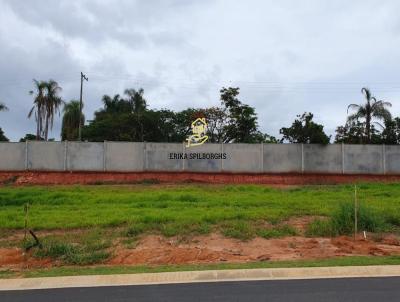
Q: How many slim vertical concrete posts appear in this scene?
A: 10